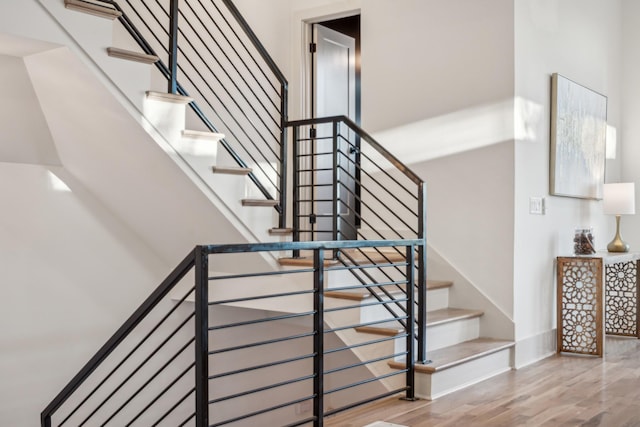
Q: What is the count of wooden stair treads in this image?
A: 11